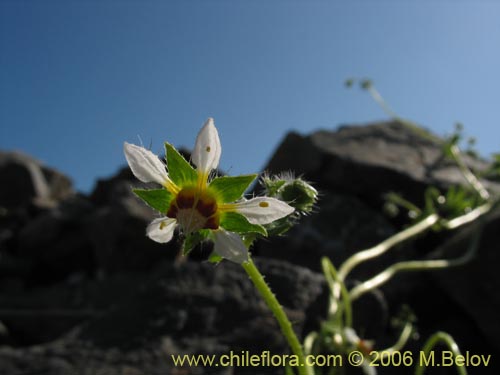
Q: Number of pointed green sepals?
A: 5